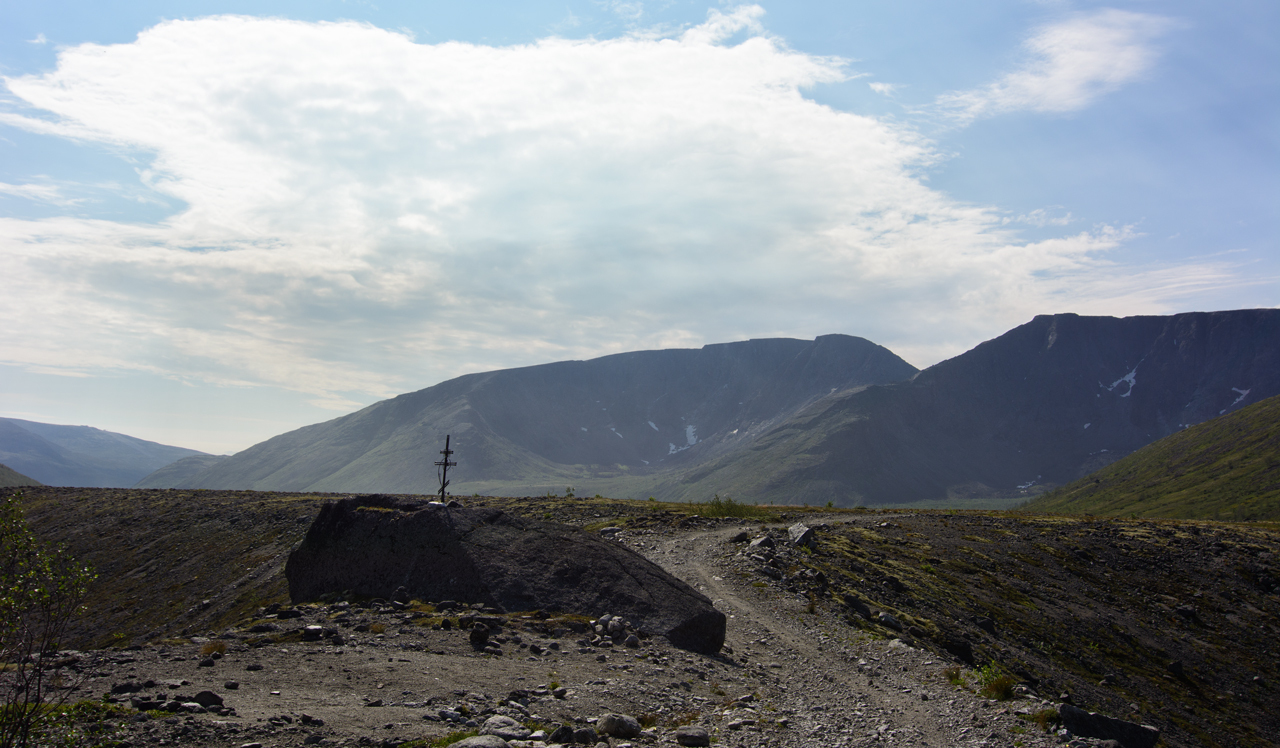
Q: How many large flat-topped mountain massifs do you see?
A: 2